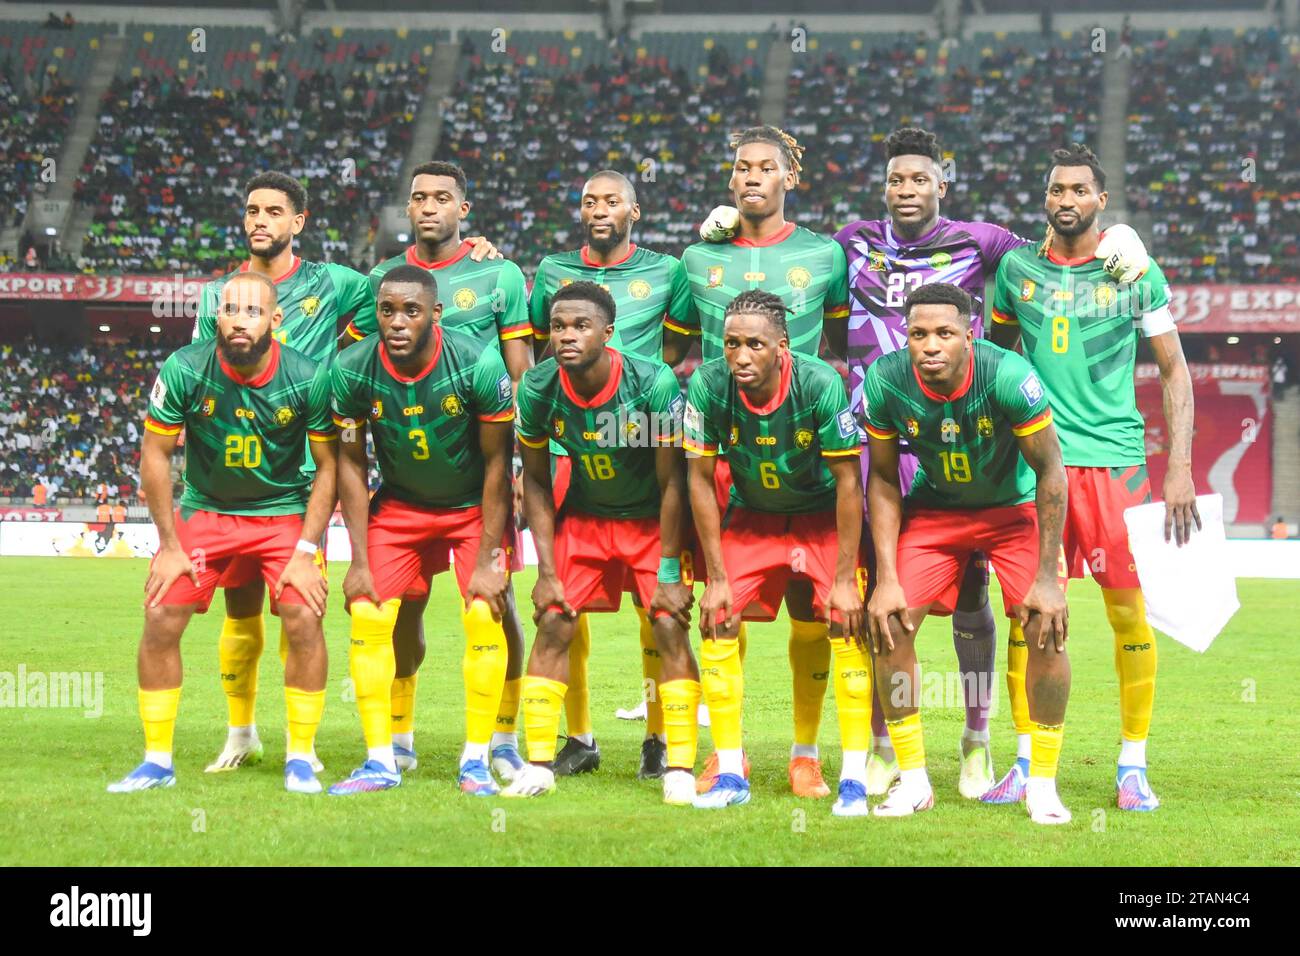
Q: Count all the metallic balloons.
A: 0